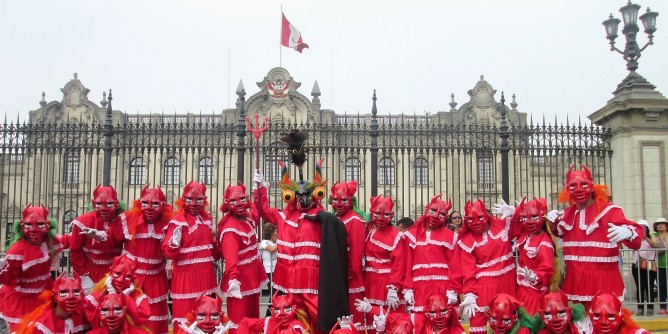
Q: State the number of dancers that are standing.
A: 12